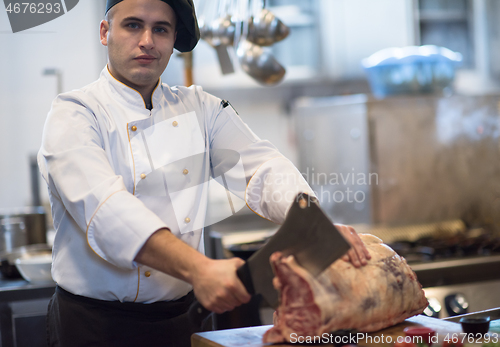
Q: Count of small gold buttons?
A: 6